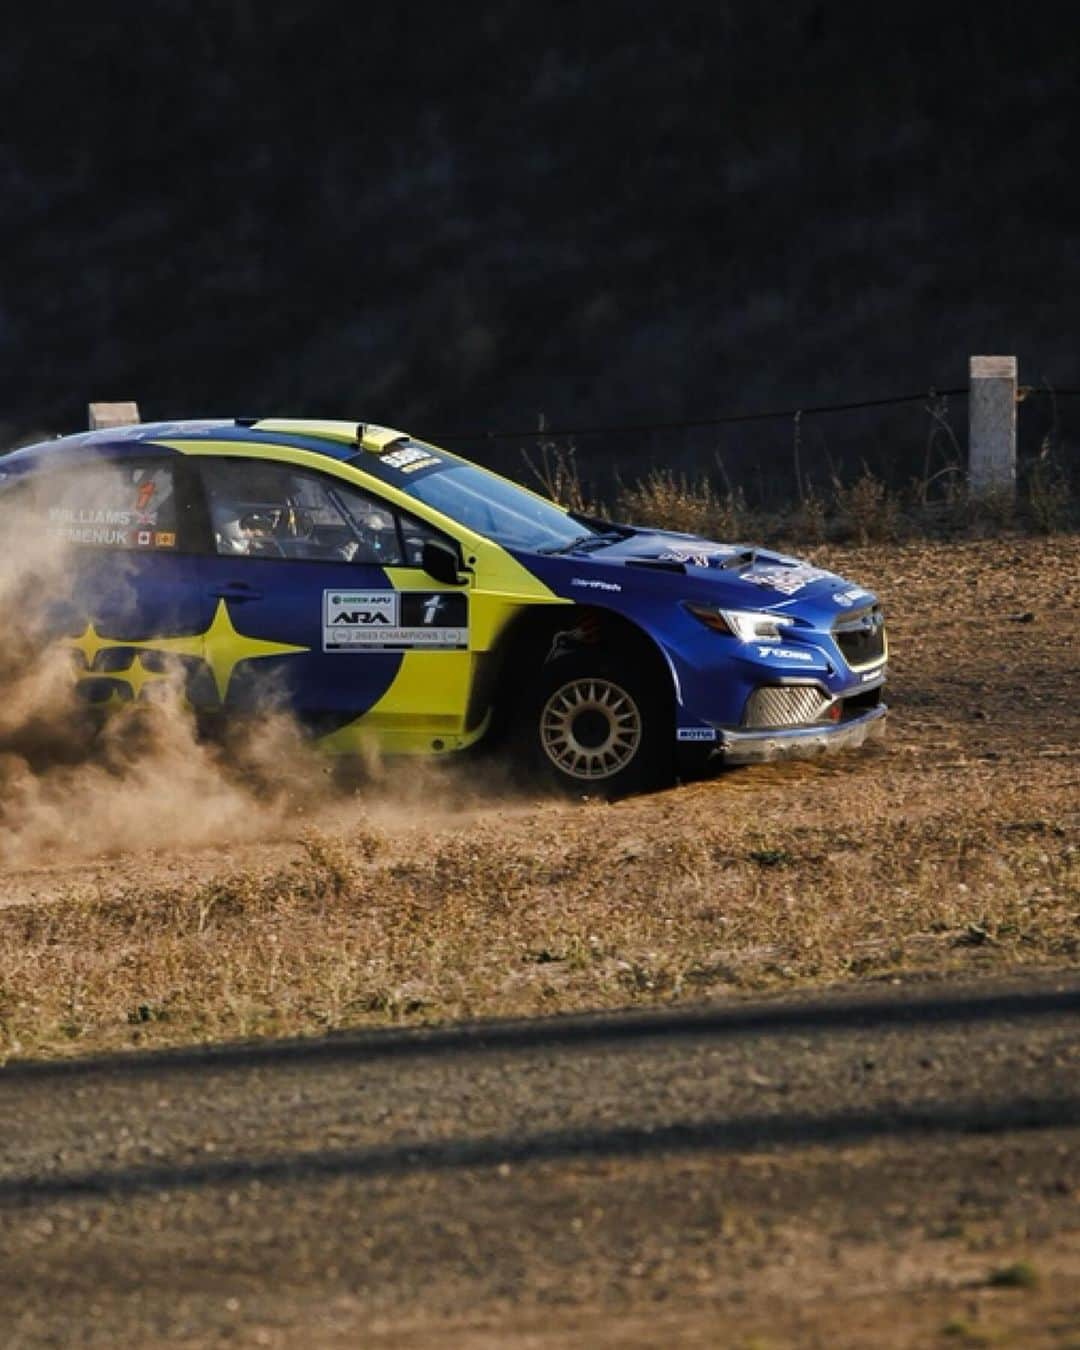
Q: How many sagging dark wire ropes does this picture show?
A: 1